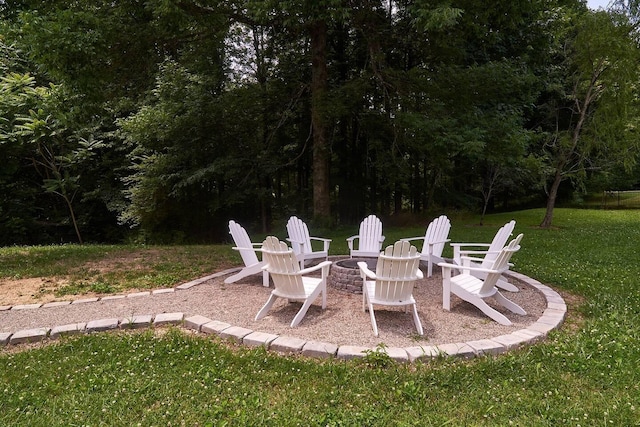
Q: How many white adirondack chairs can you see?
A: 8